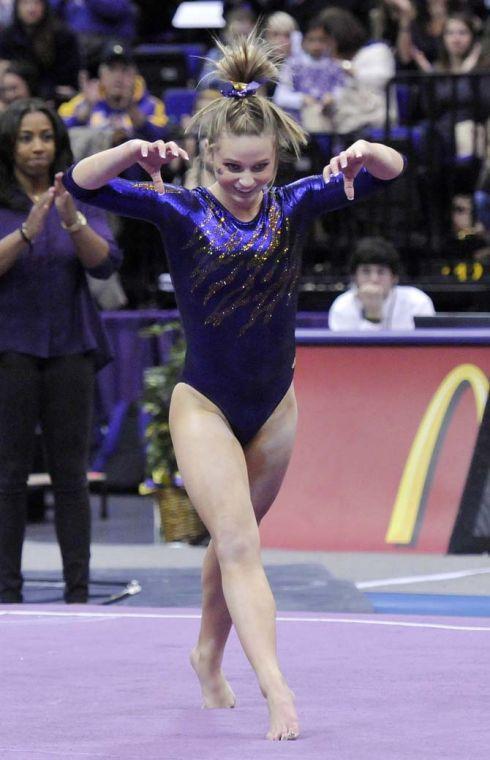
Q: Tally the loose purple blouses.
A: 1